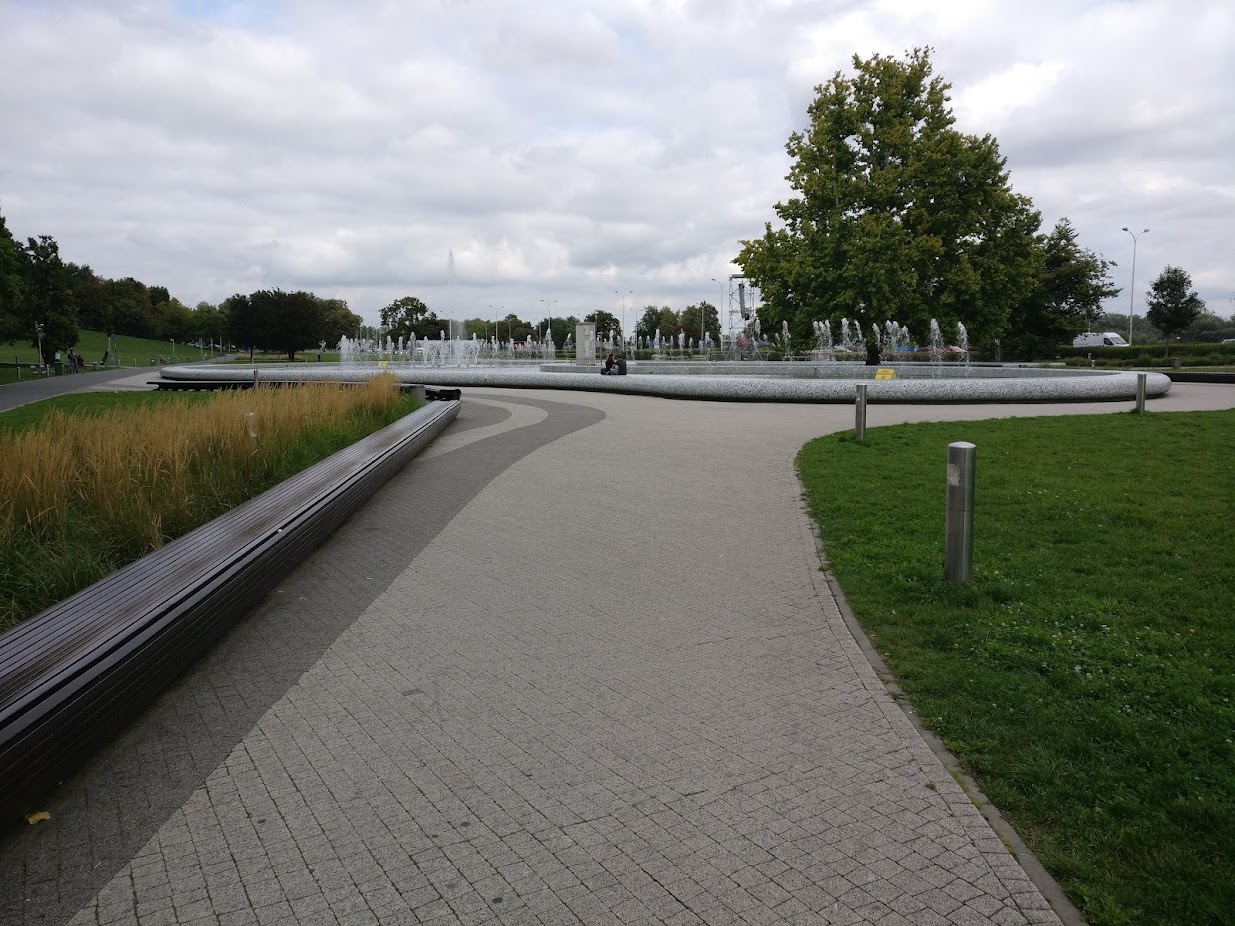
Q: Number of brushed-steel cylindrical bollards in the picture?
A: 3